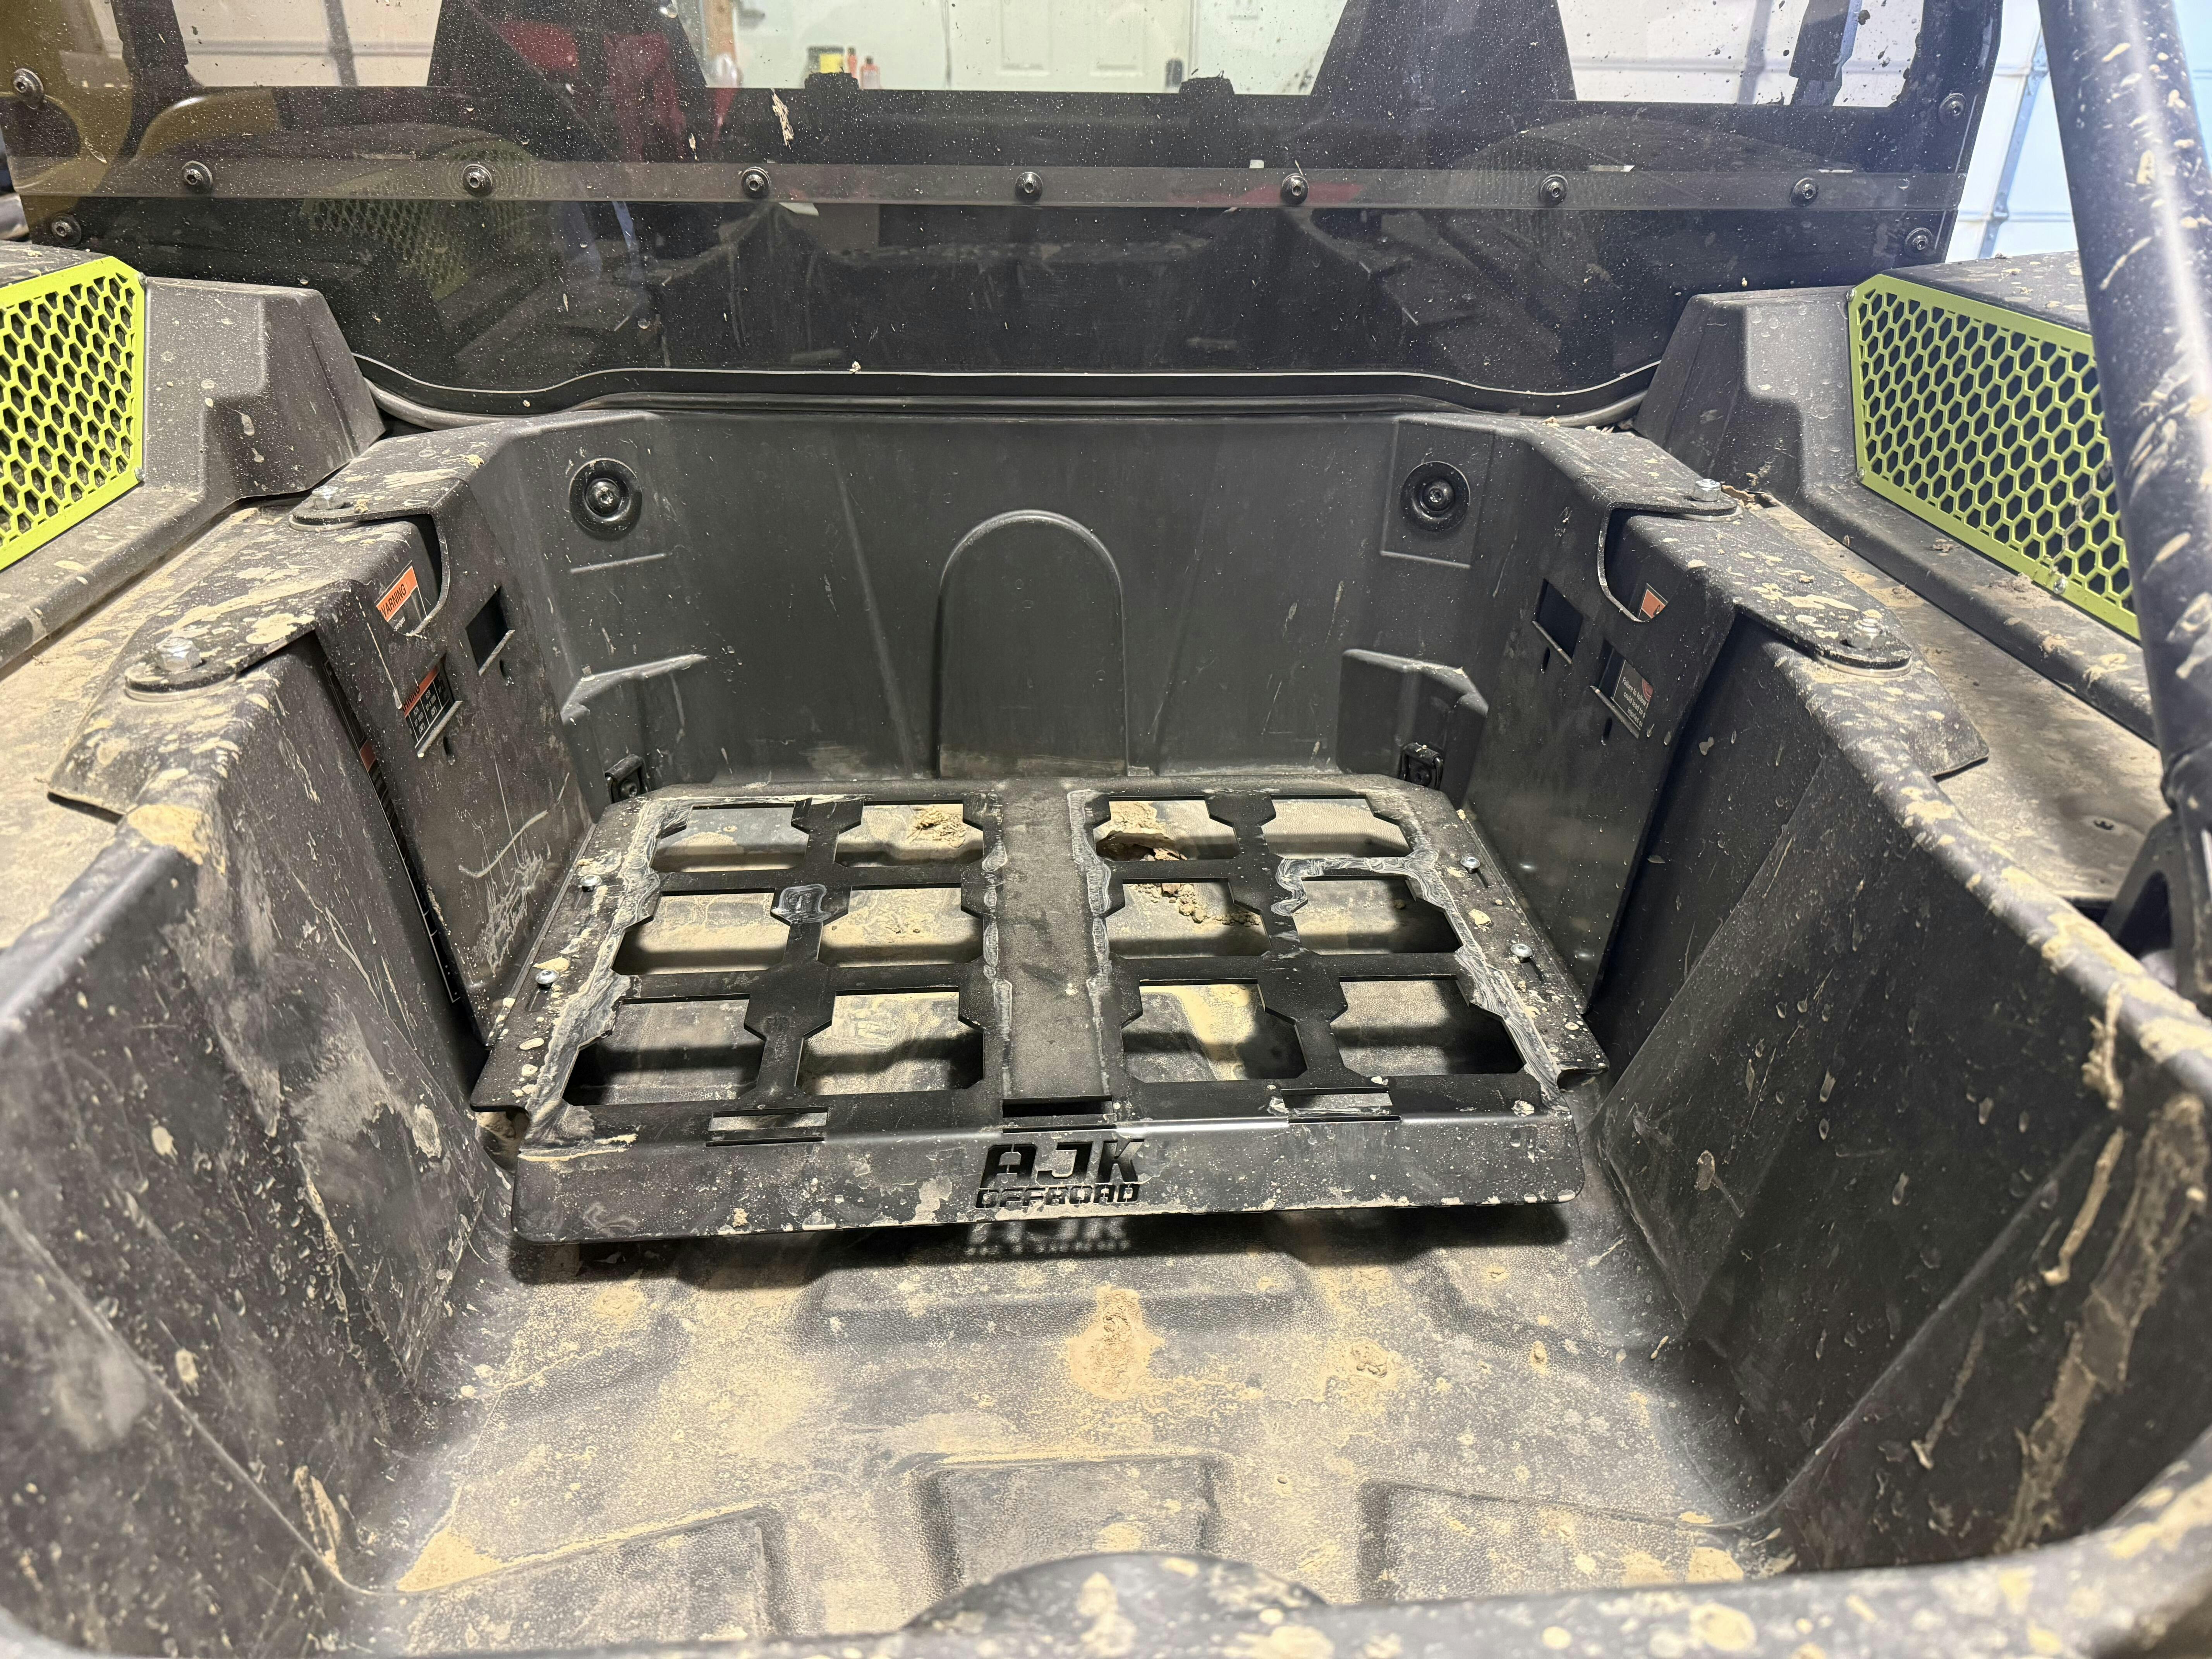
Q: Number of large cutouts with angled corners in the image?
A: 12